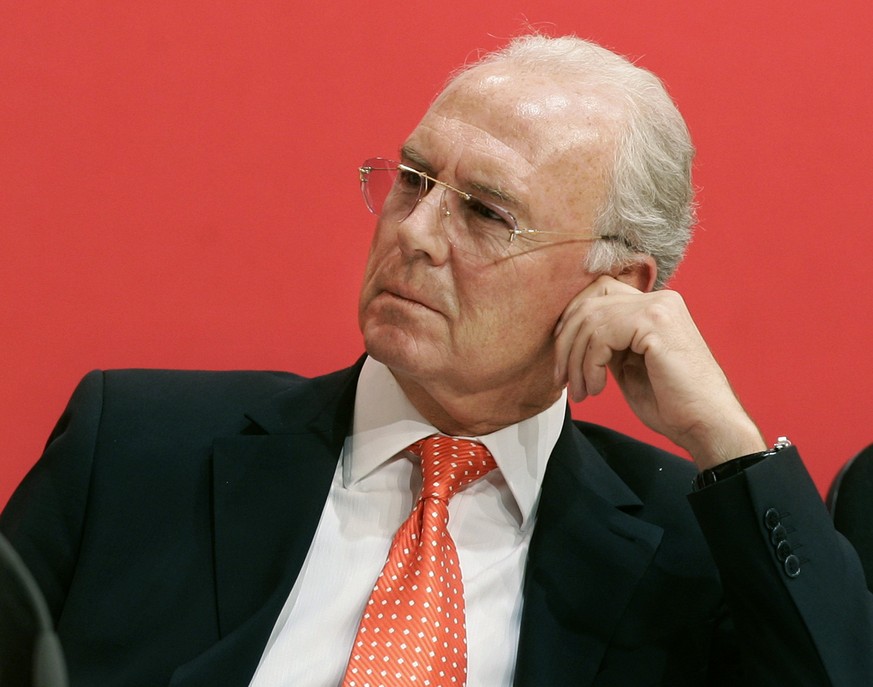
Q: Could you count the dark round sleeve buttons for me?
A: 4